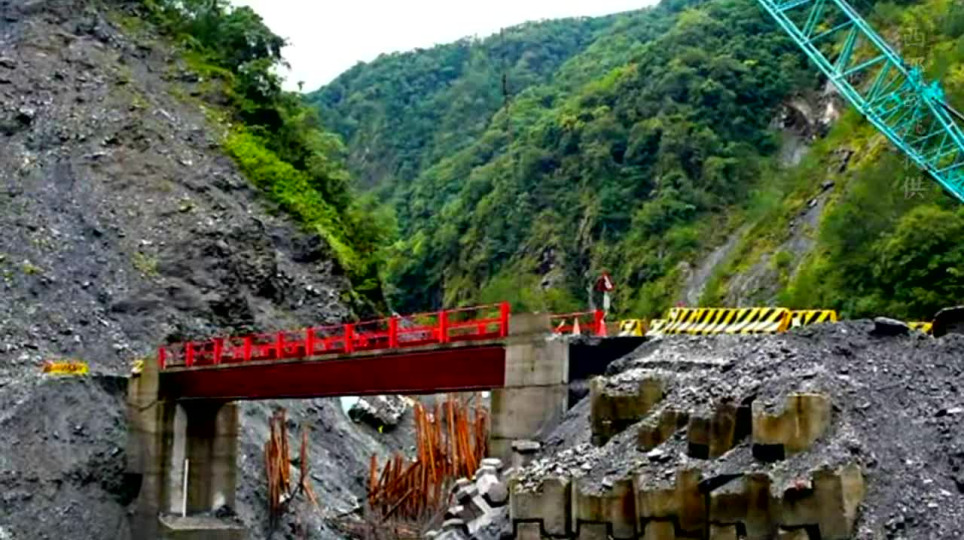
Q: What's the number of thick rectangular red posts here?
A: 11